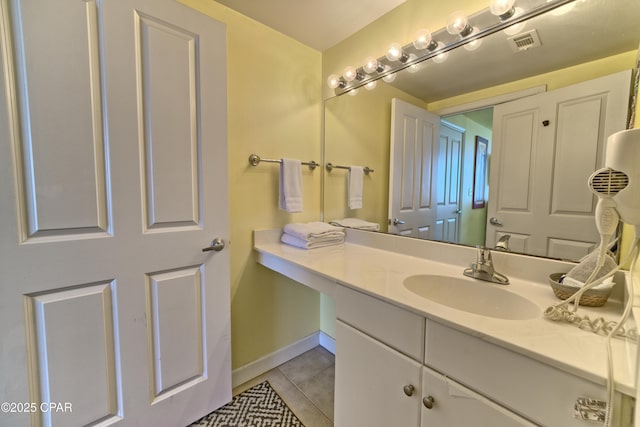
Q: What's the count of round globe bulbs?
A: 7